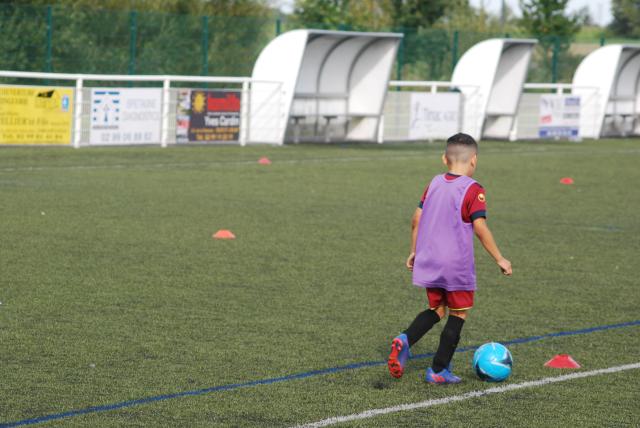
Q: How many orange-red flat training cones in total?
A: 4